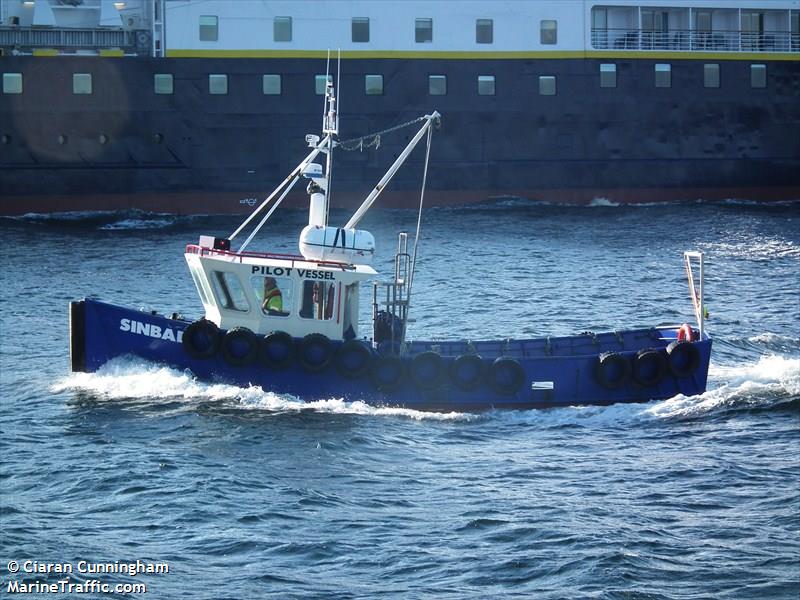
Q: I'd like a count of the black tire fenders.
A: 12